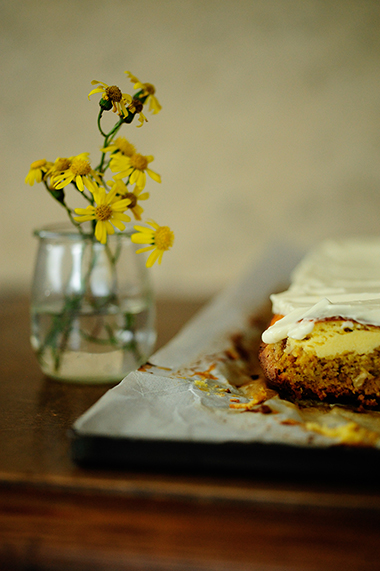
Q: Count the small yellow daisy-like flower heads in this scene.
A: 11